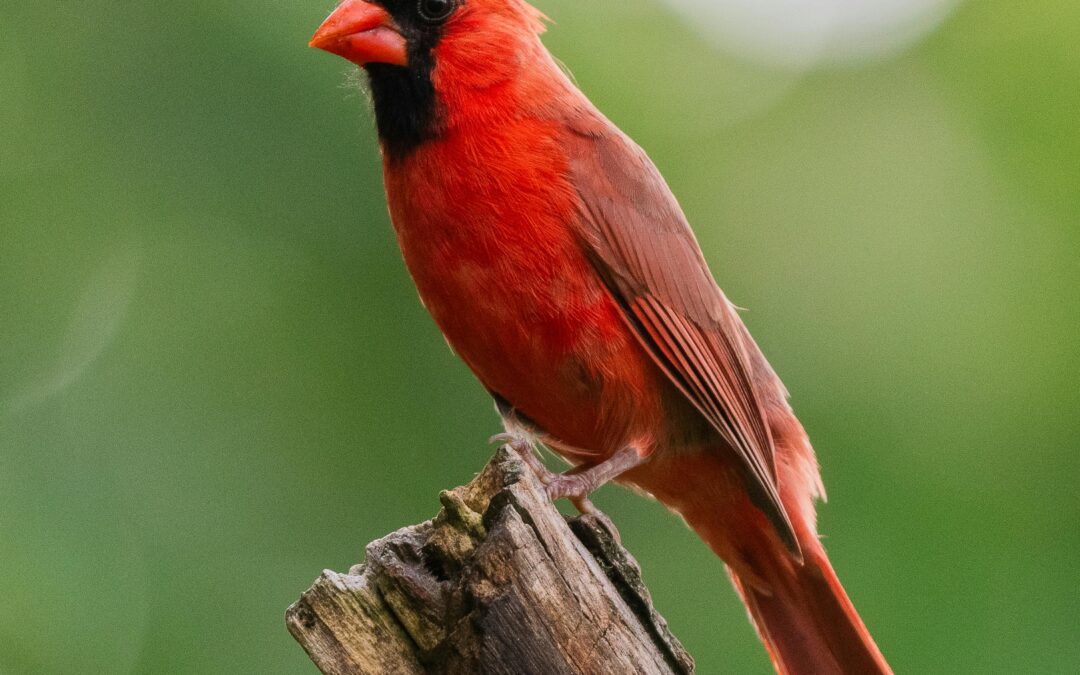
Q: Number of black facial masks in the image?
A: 1